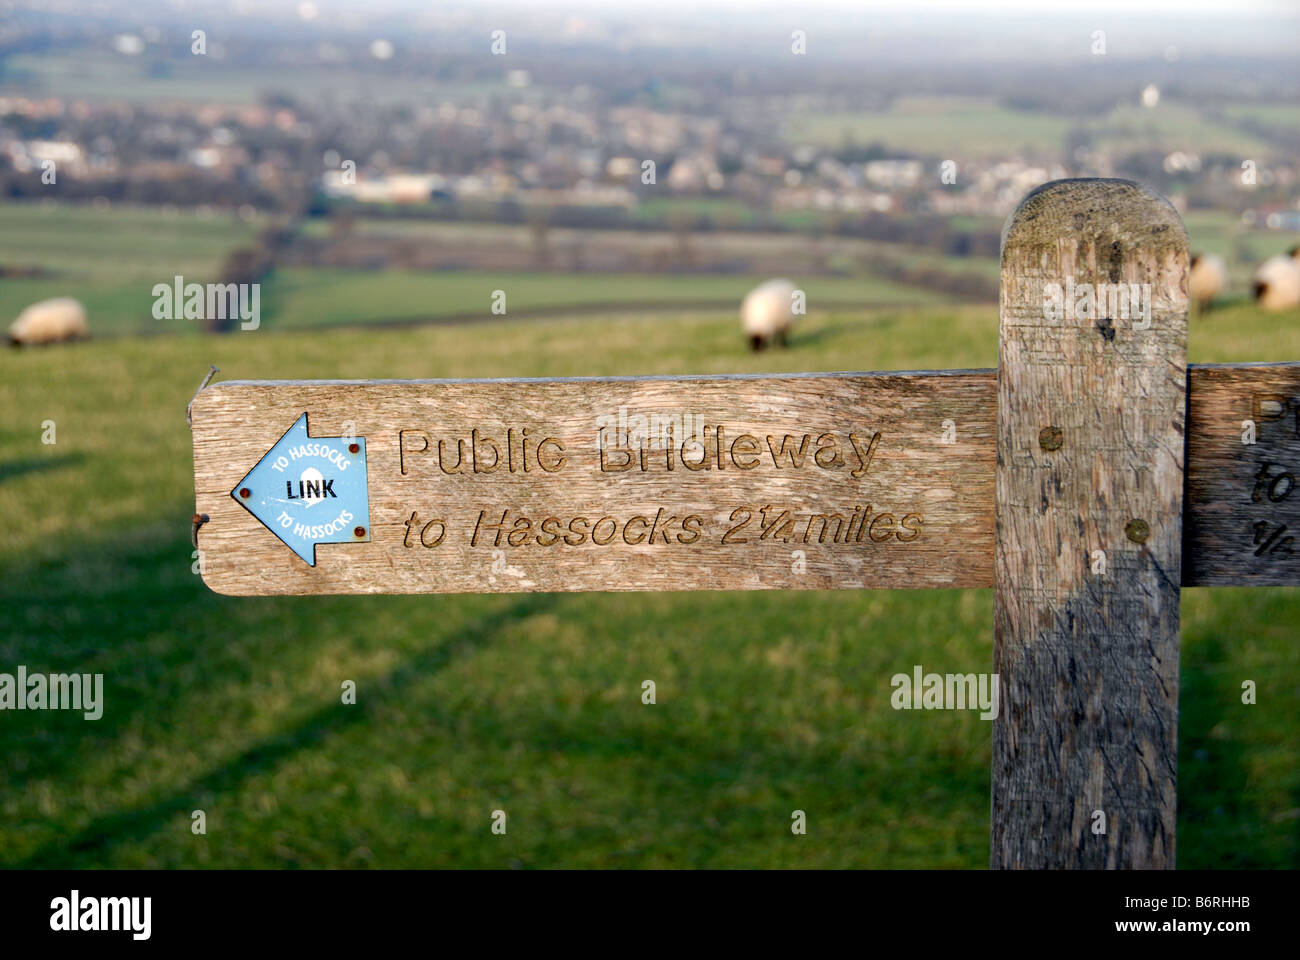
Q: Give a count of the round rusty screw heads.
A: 3